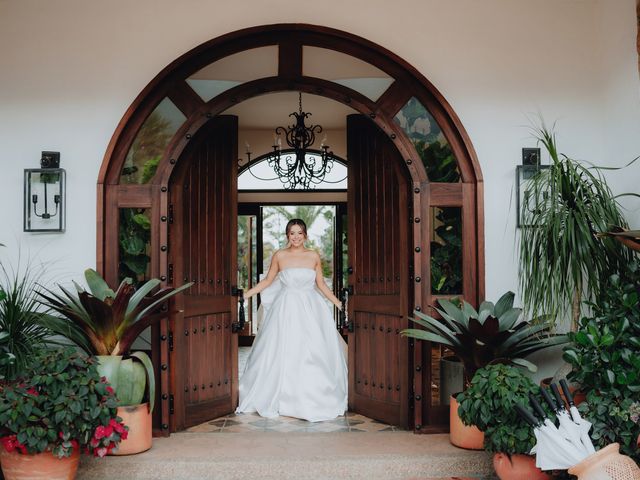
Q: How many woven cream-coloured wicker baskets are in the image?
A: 1